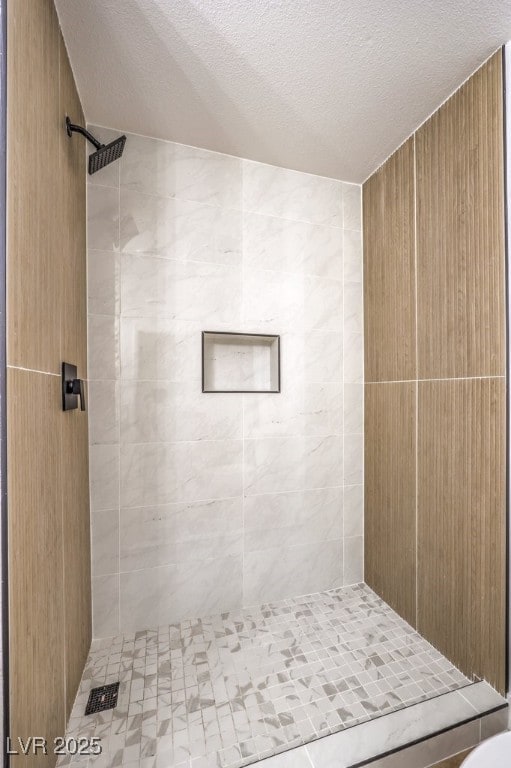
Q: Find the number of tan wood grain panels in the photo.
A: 8